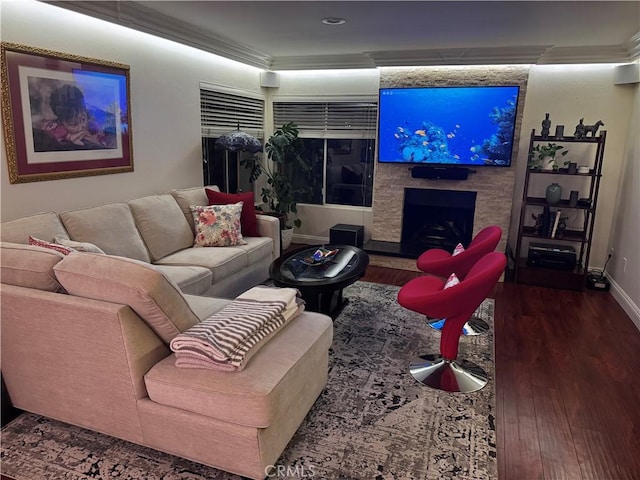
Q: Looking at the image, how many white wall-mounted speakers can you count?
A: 2